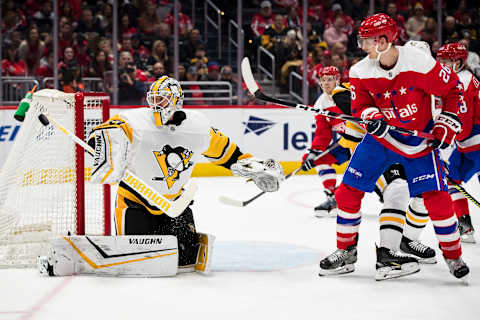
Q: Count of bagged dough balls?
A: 0